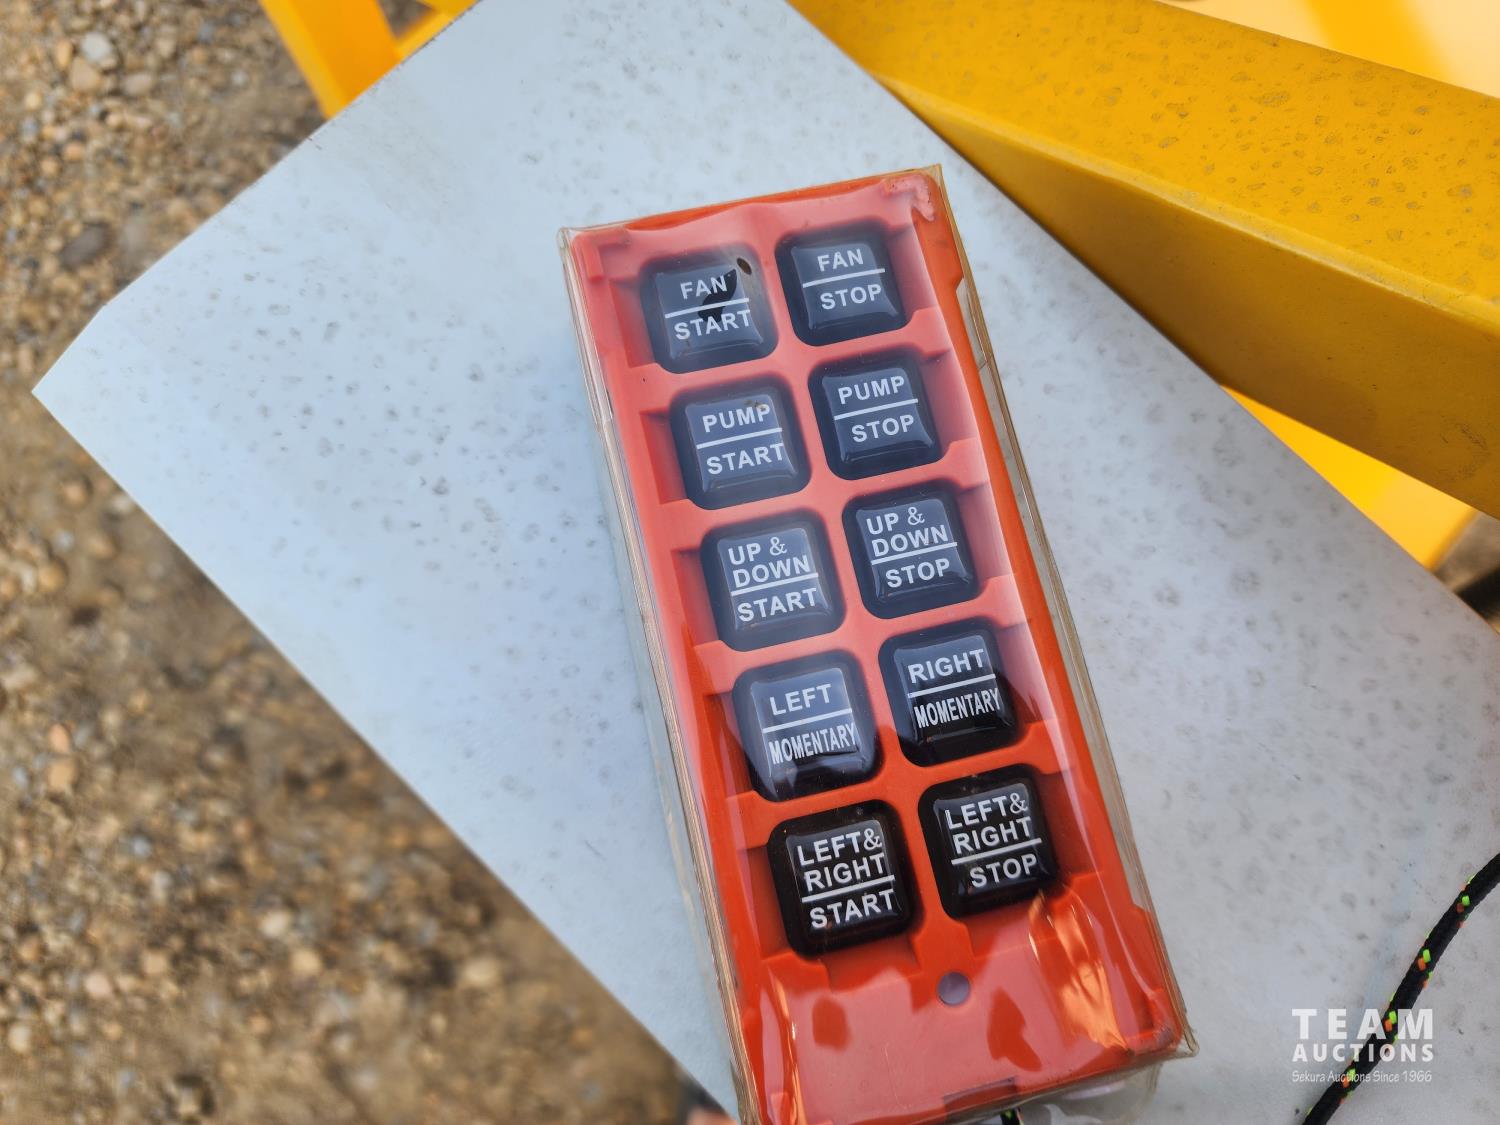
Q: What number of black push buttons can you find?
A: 10